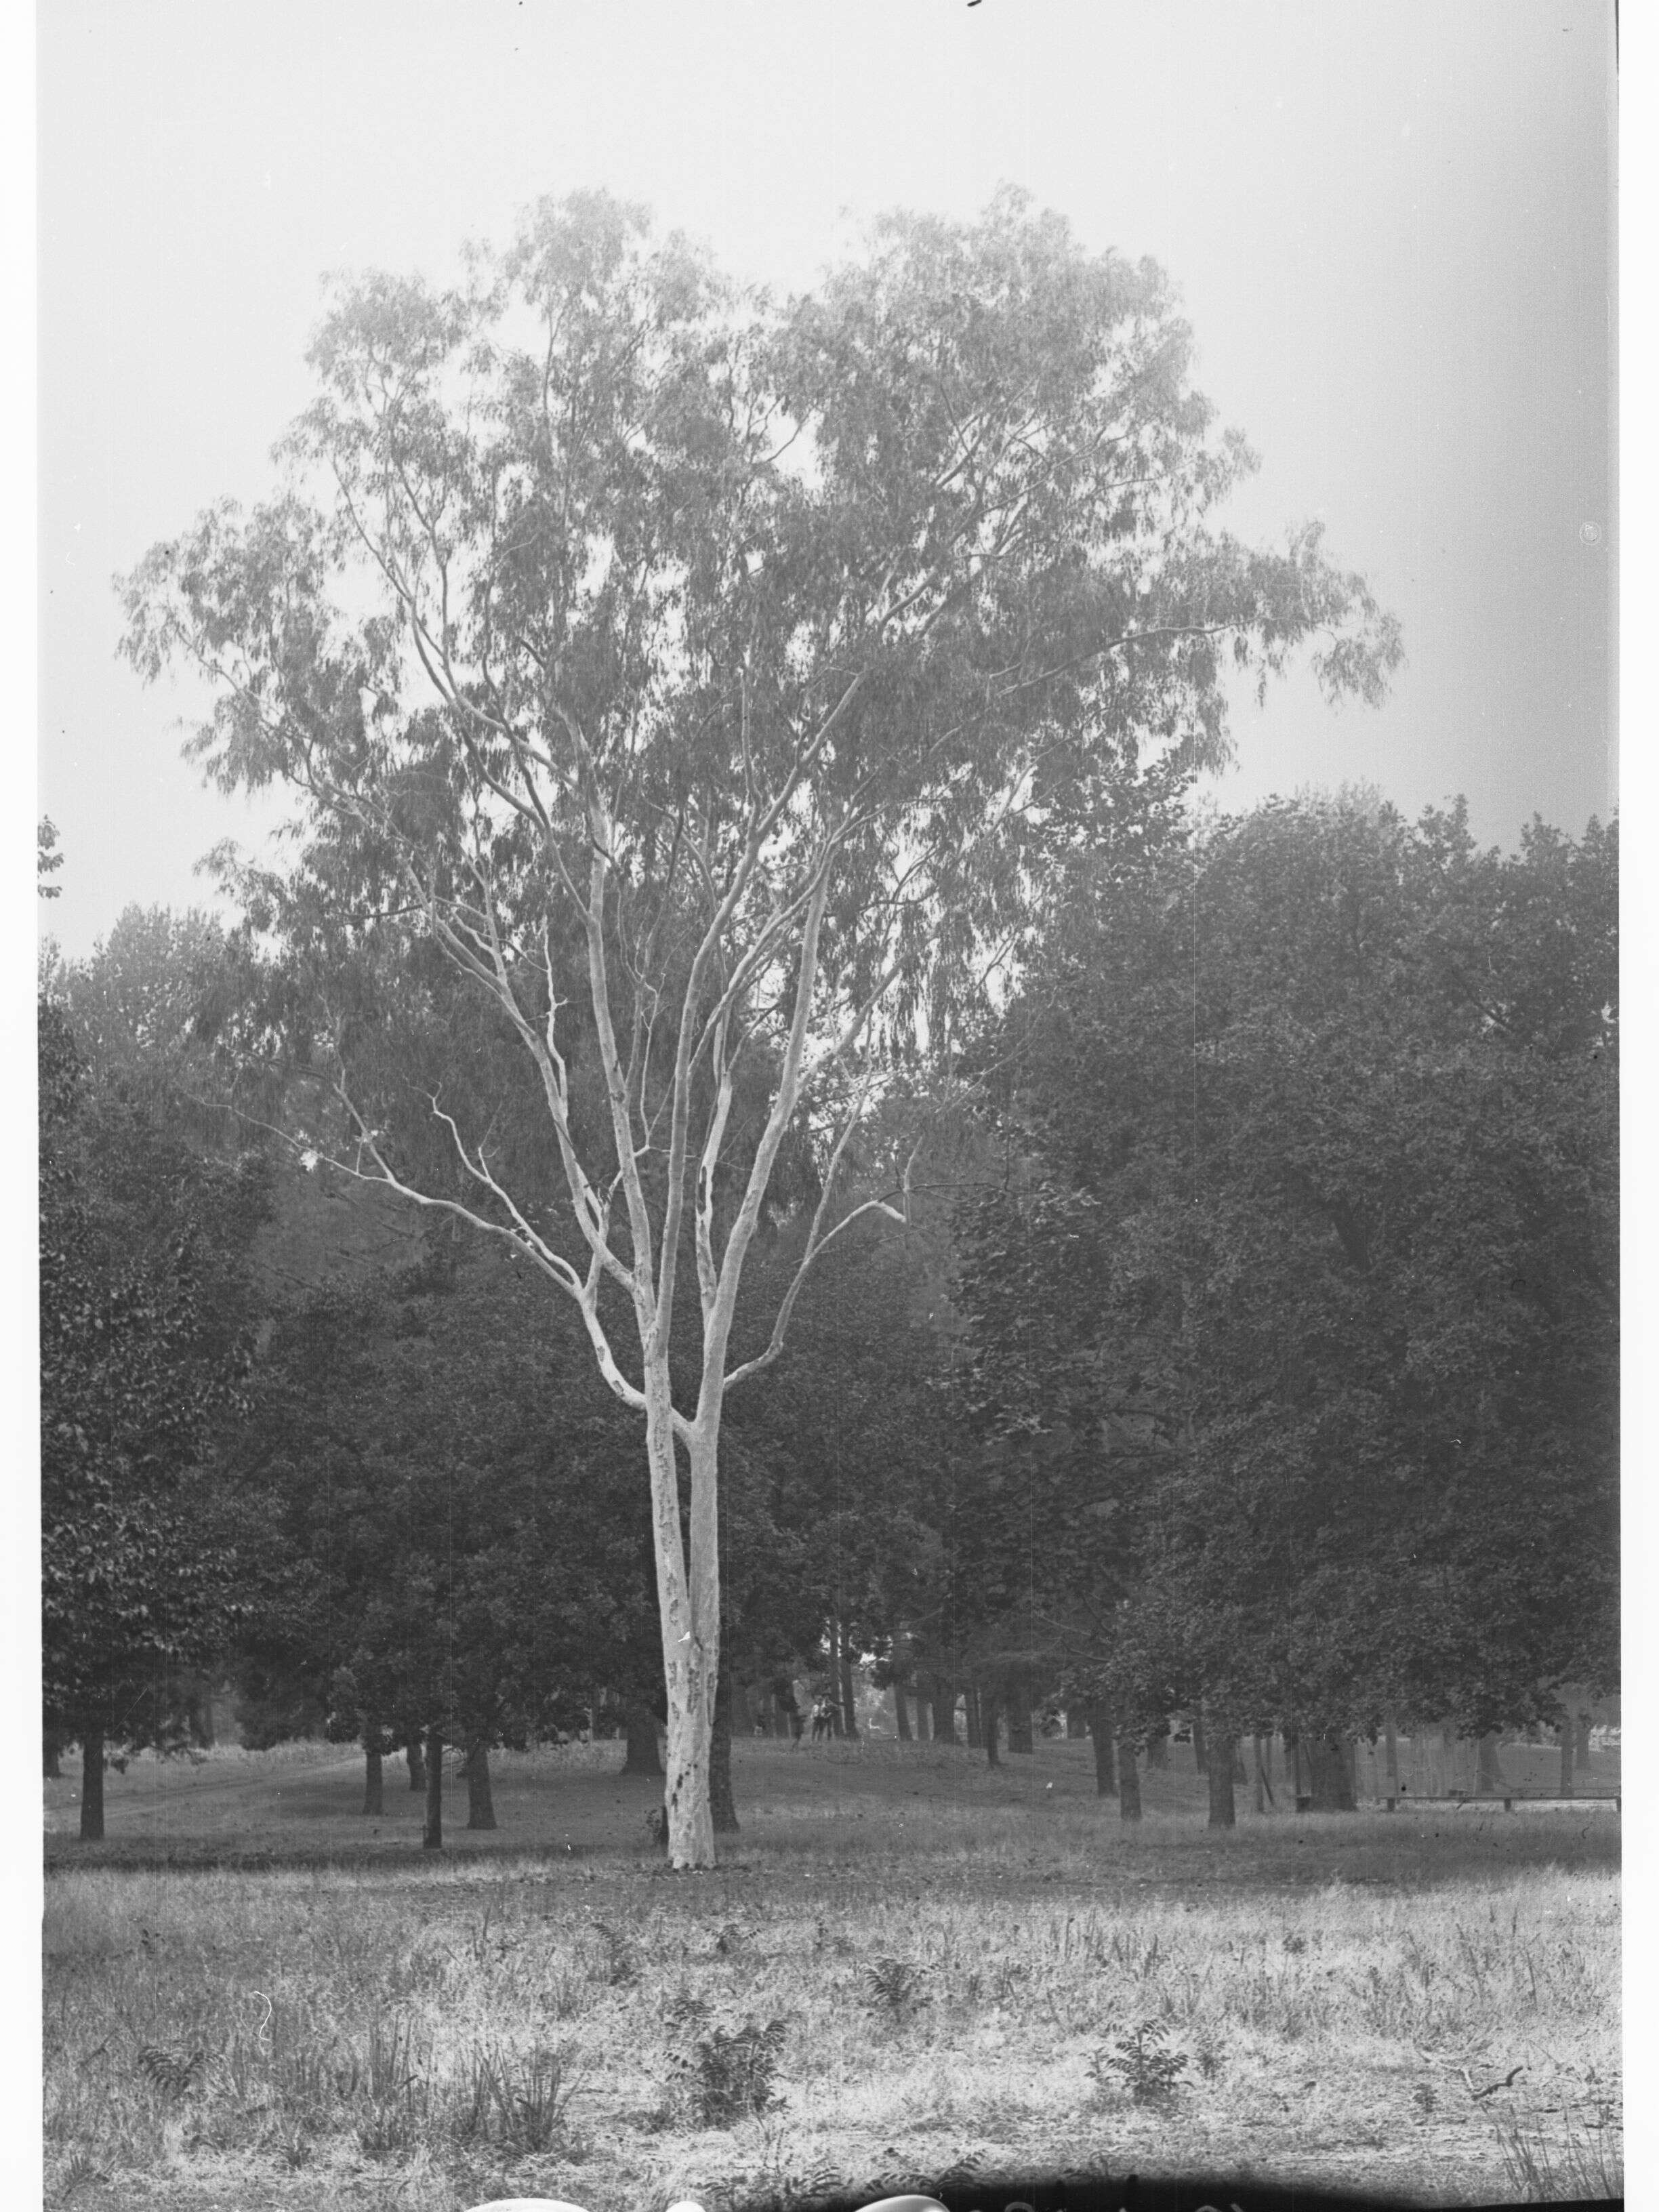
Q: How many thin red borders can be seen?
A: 0